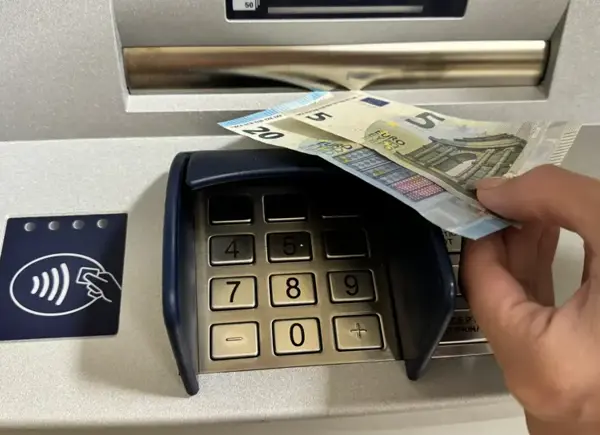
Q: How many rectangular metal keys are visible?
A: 12